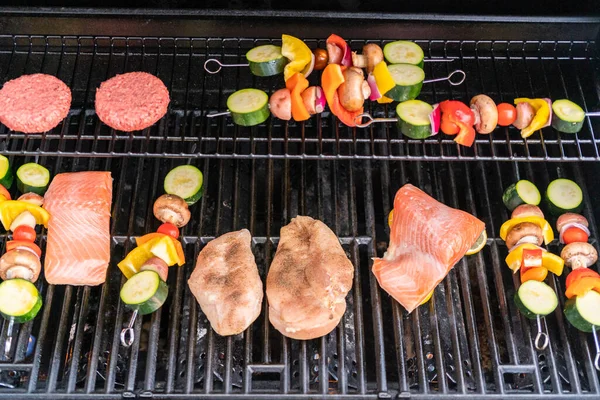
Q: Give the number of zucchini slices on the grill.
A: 15